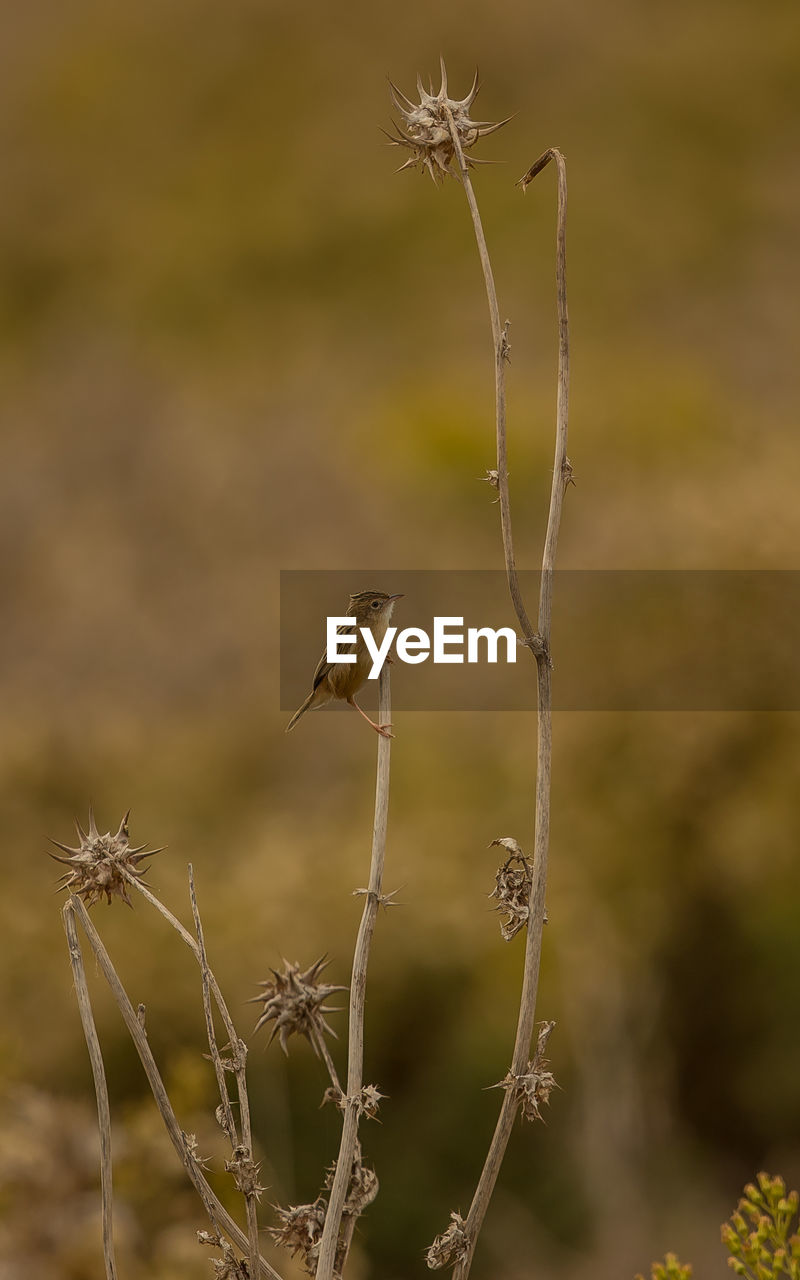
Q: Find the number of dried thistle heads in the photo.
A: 3